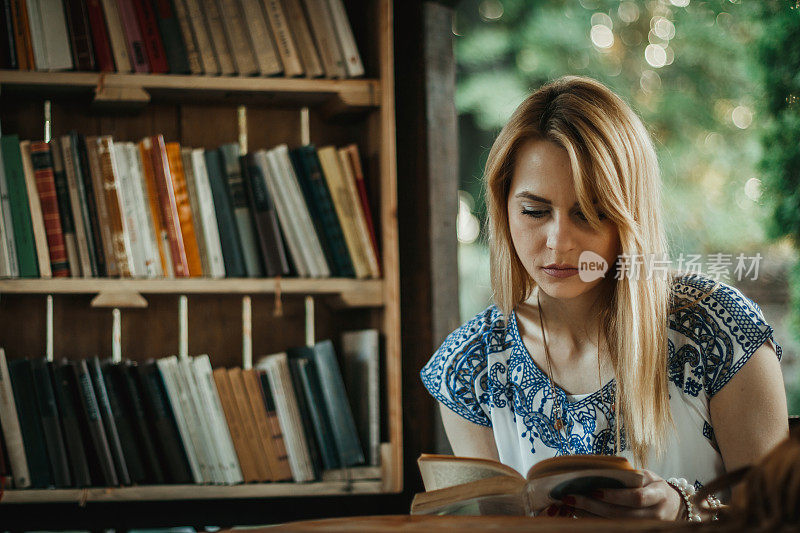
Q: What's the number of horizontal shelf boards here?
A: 3